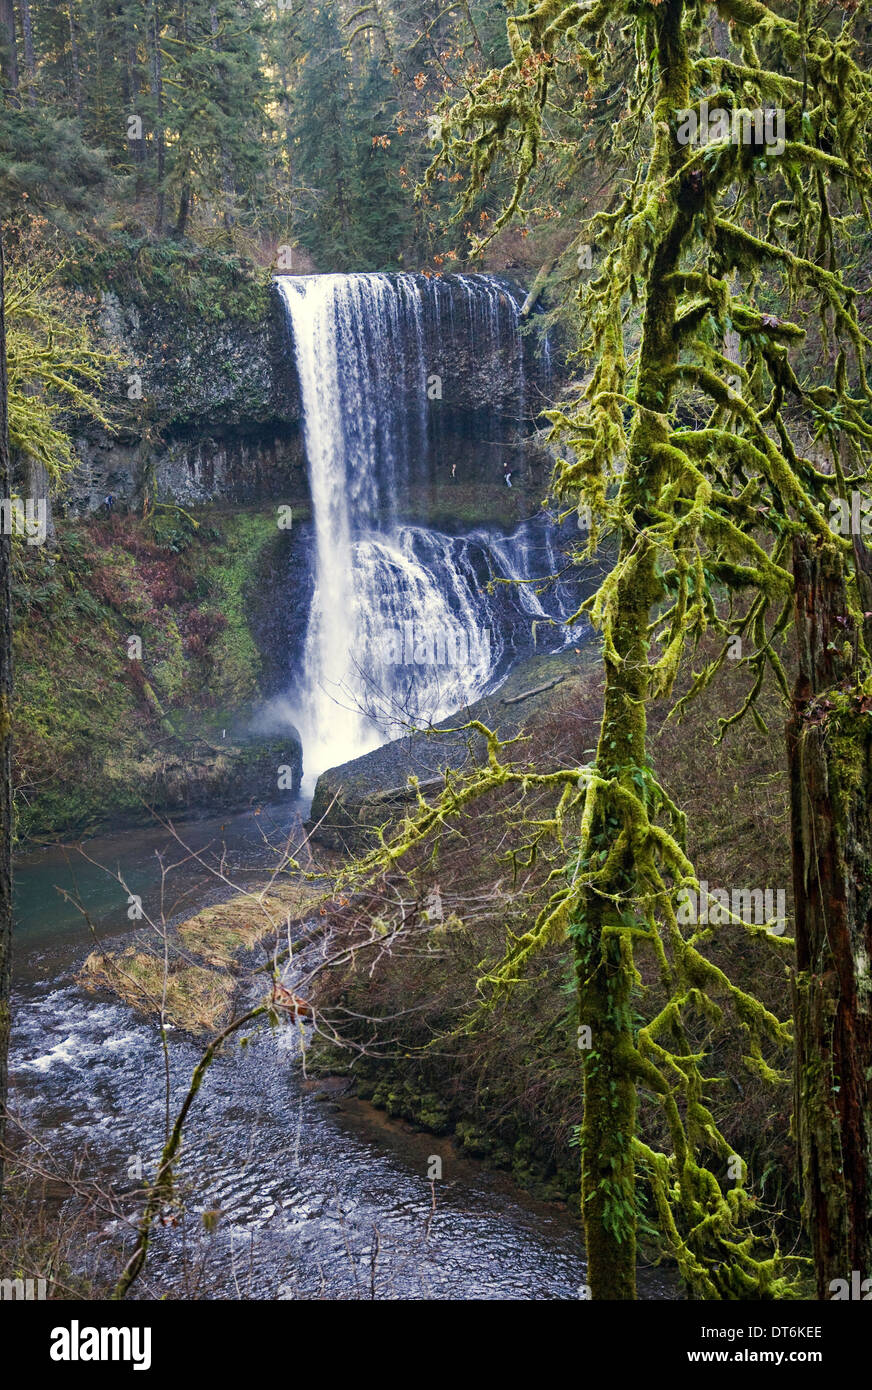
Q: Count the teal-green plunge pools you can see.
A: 1